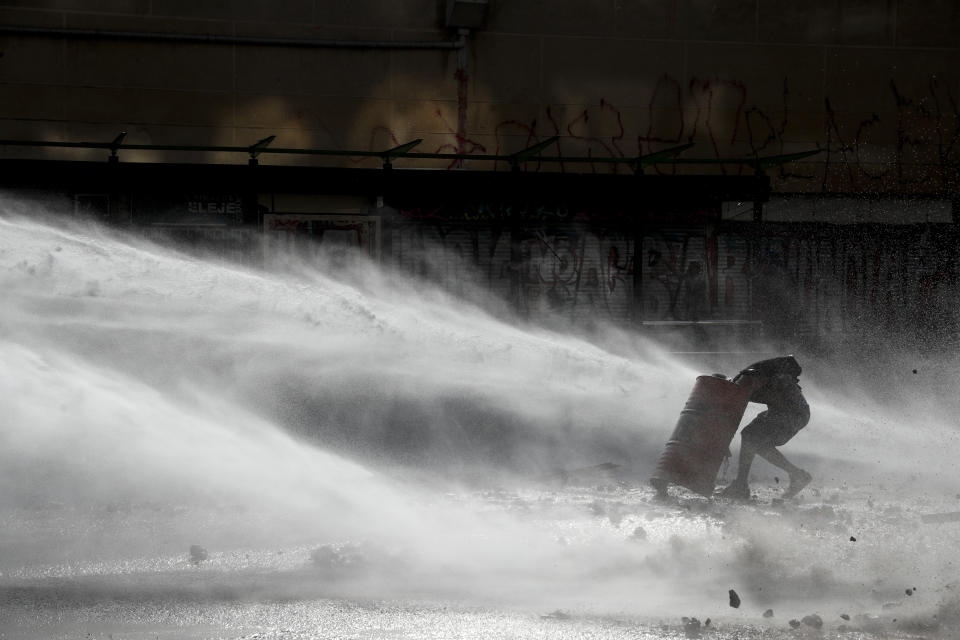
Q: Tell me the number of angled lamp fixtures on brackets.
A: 6